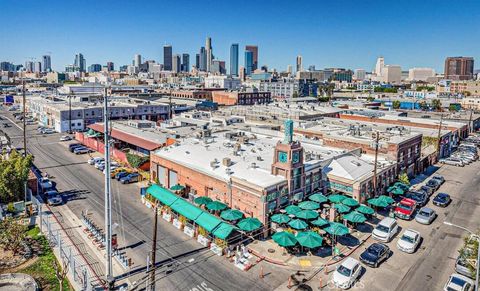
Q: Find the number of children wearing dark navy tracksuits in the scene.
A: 0